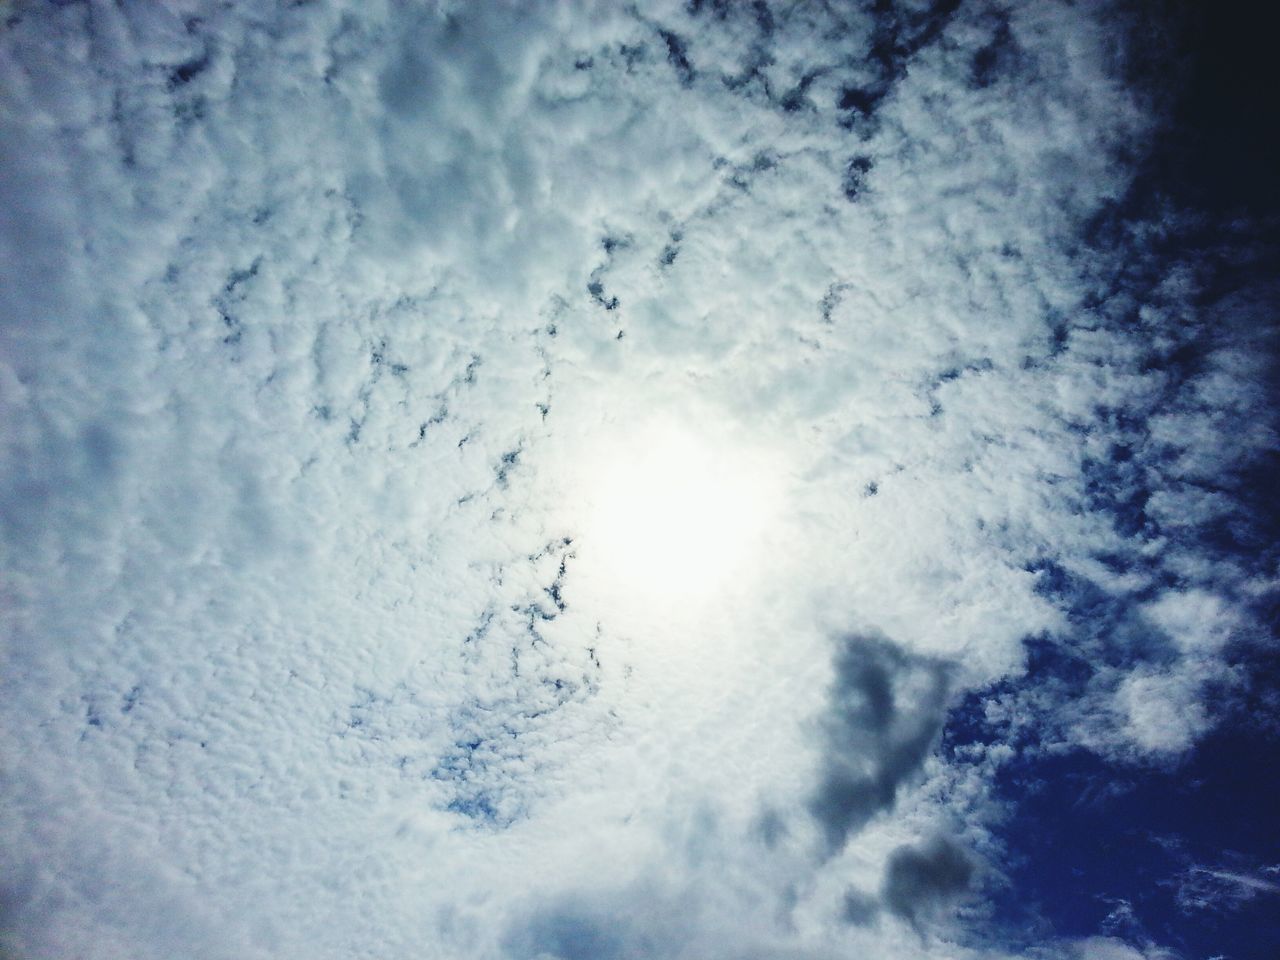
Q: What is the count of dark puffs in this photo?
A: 2